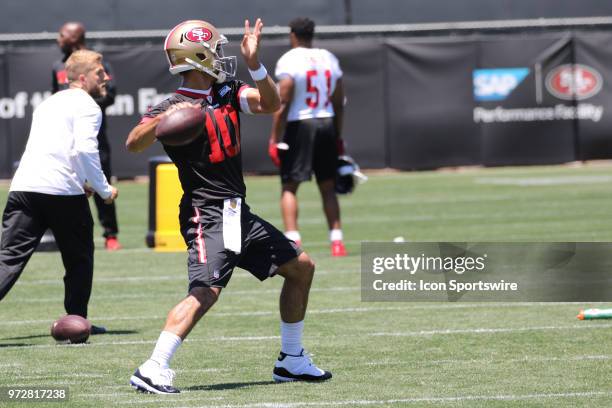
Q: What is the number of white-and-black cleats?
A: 2